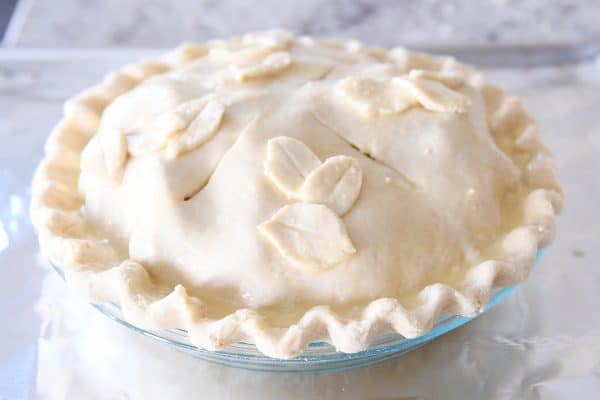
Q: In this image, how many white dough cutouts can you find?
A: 12